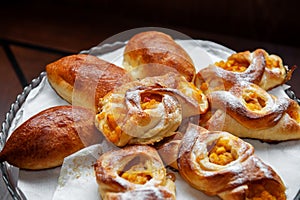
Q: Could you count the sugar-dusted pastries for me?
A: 5